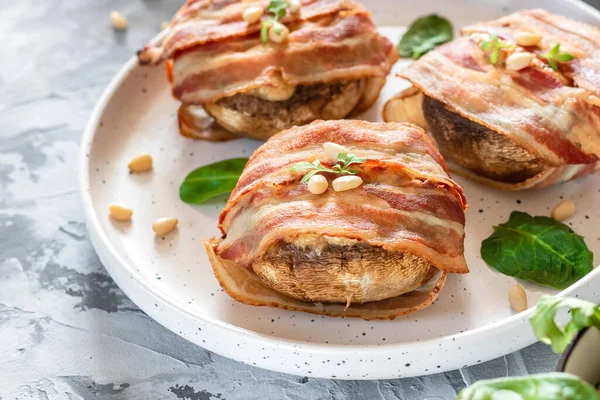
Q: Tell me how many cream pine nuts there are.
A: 14